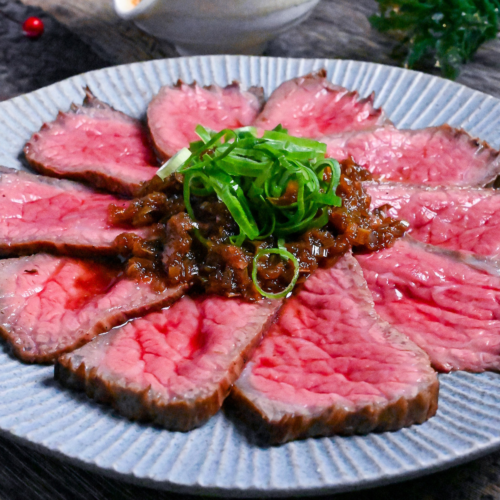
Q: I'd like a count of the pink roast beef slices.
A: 10